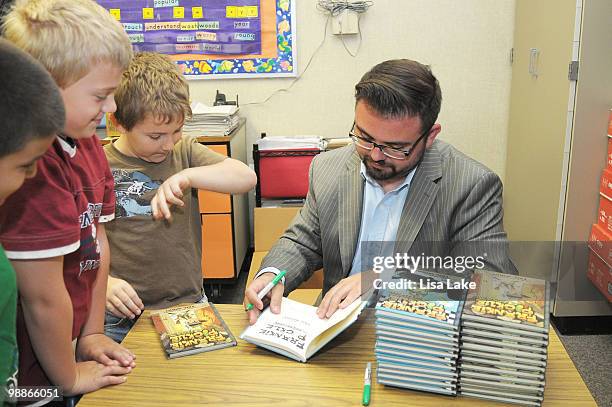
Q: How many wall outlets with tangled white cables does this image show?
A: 1